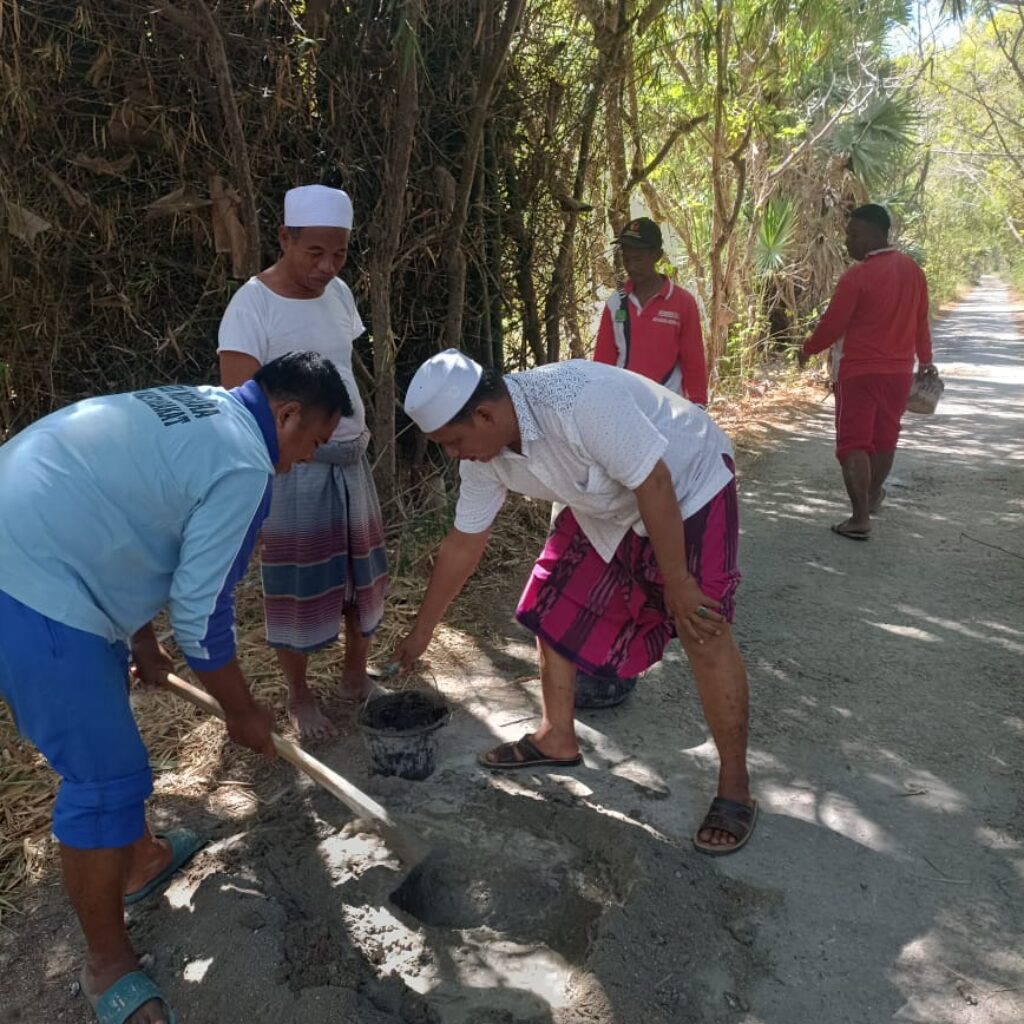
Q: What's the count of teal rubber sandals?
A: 2